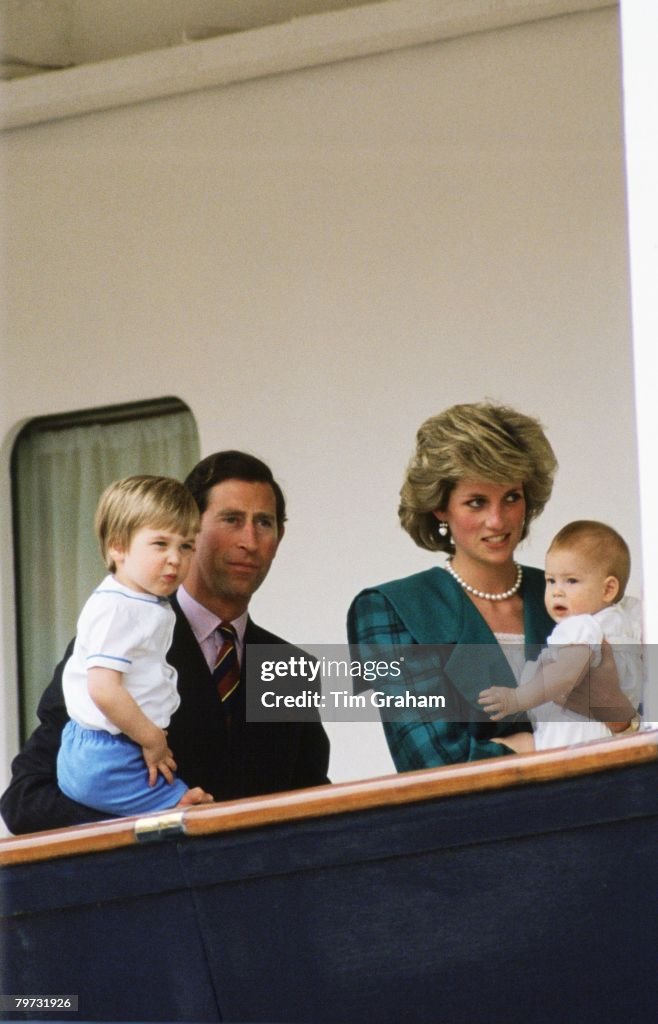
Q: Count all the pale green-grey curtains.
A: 1